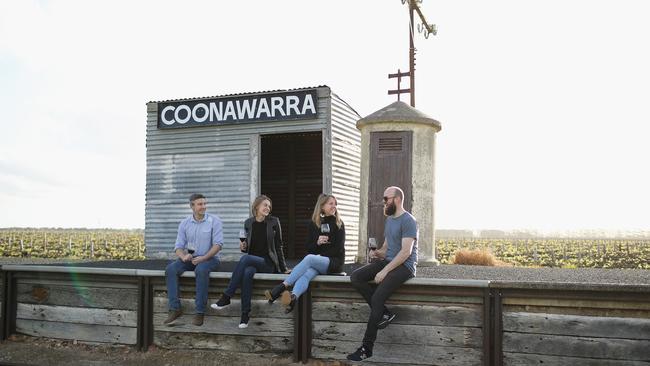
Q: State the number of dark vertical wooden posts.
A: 4